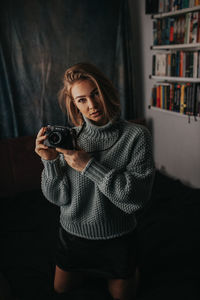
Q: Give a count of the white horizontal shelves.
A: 4